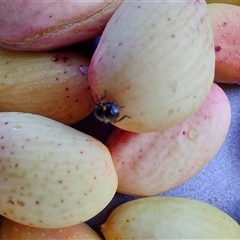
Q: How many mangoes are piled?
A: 8